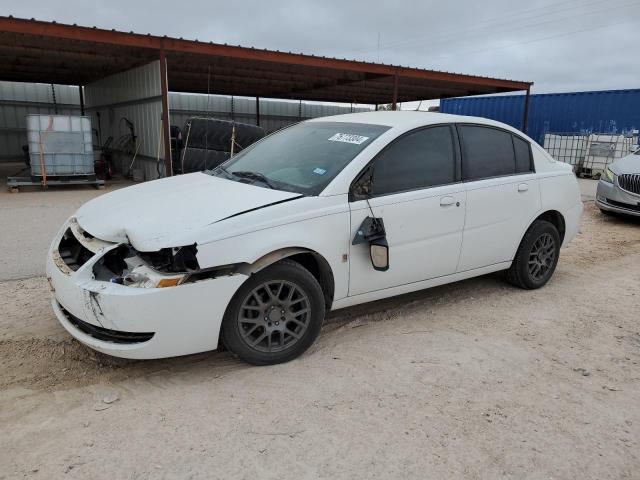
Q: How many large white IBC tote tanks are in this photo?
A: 3